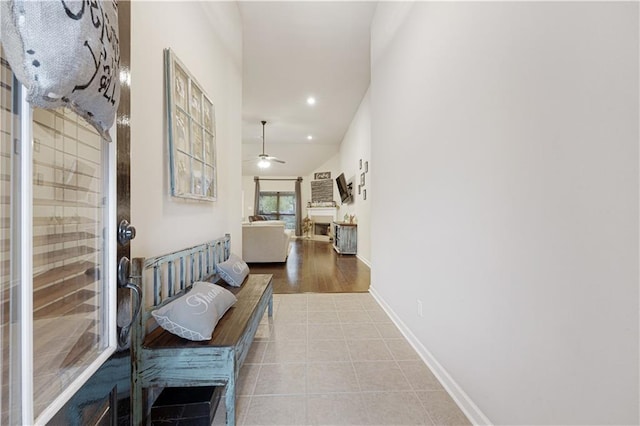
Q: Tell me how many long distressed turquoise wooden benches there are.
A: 1